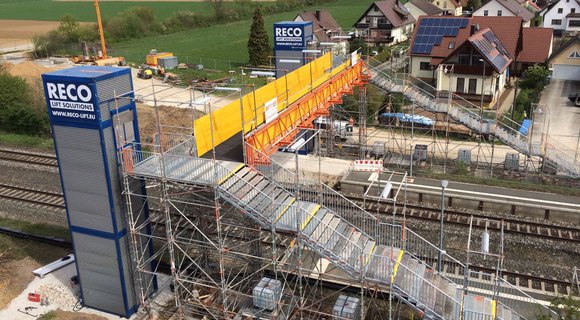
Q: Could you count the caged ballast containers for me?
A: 6